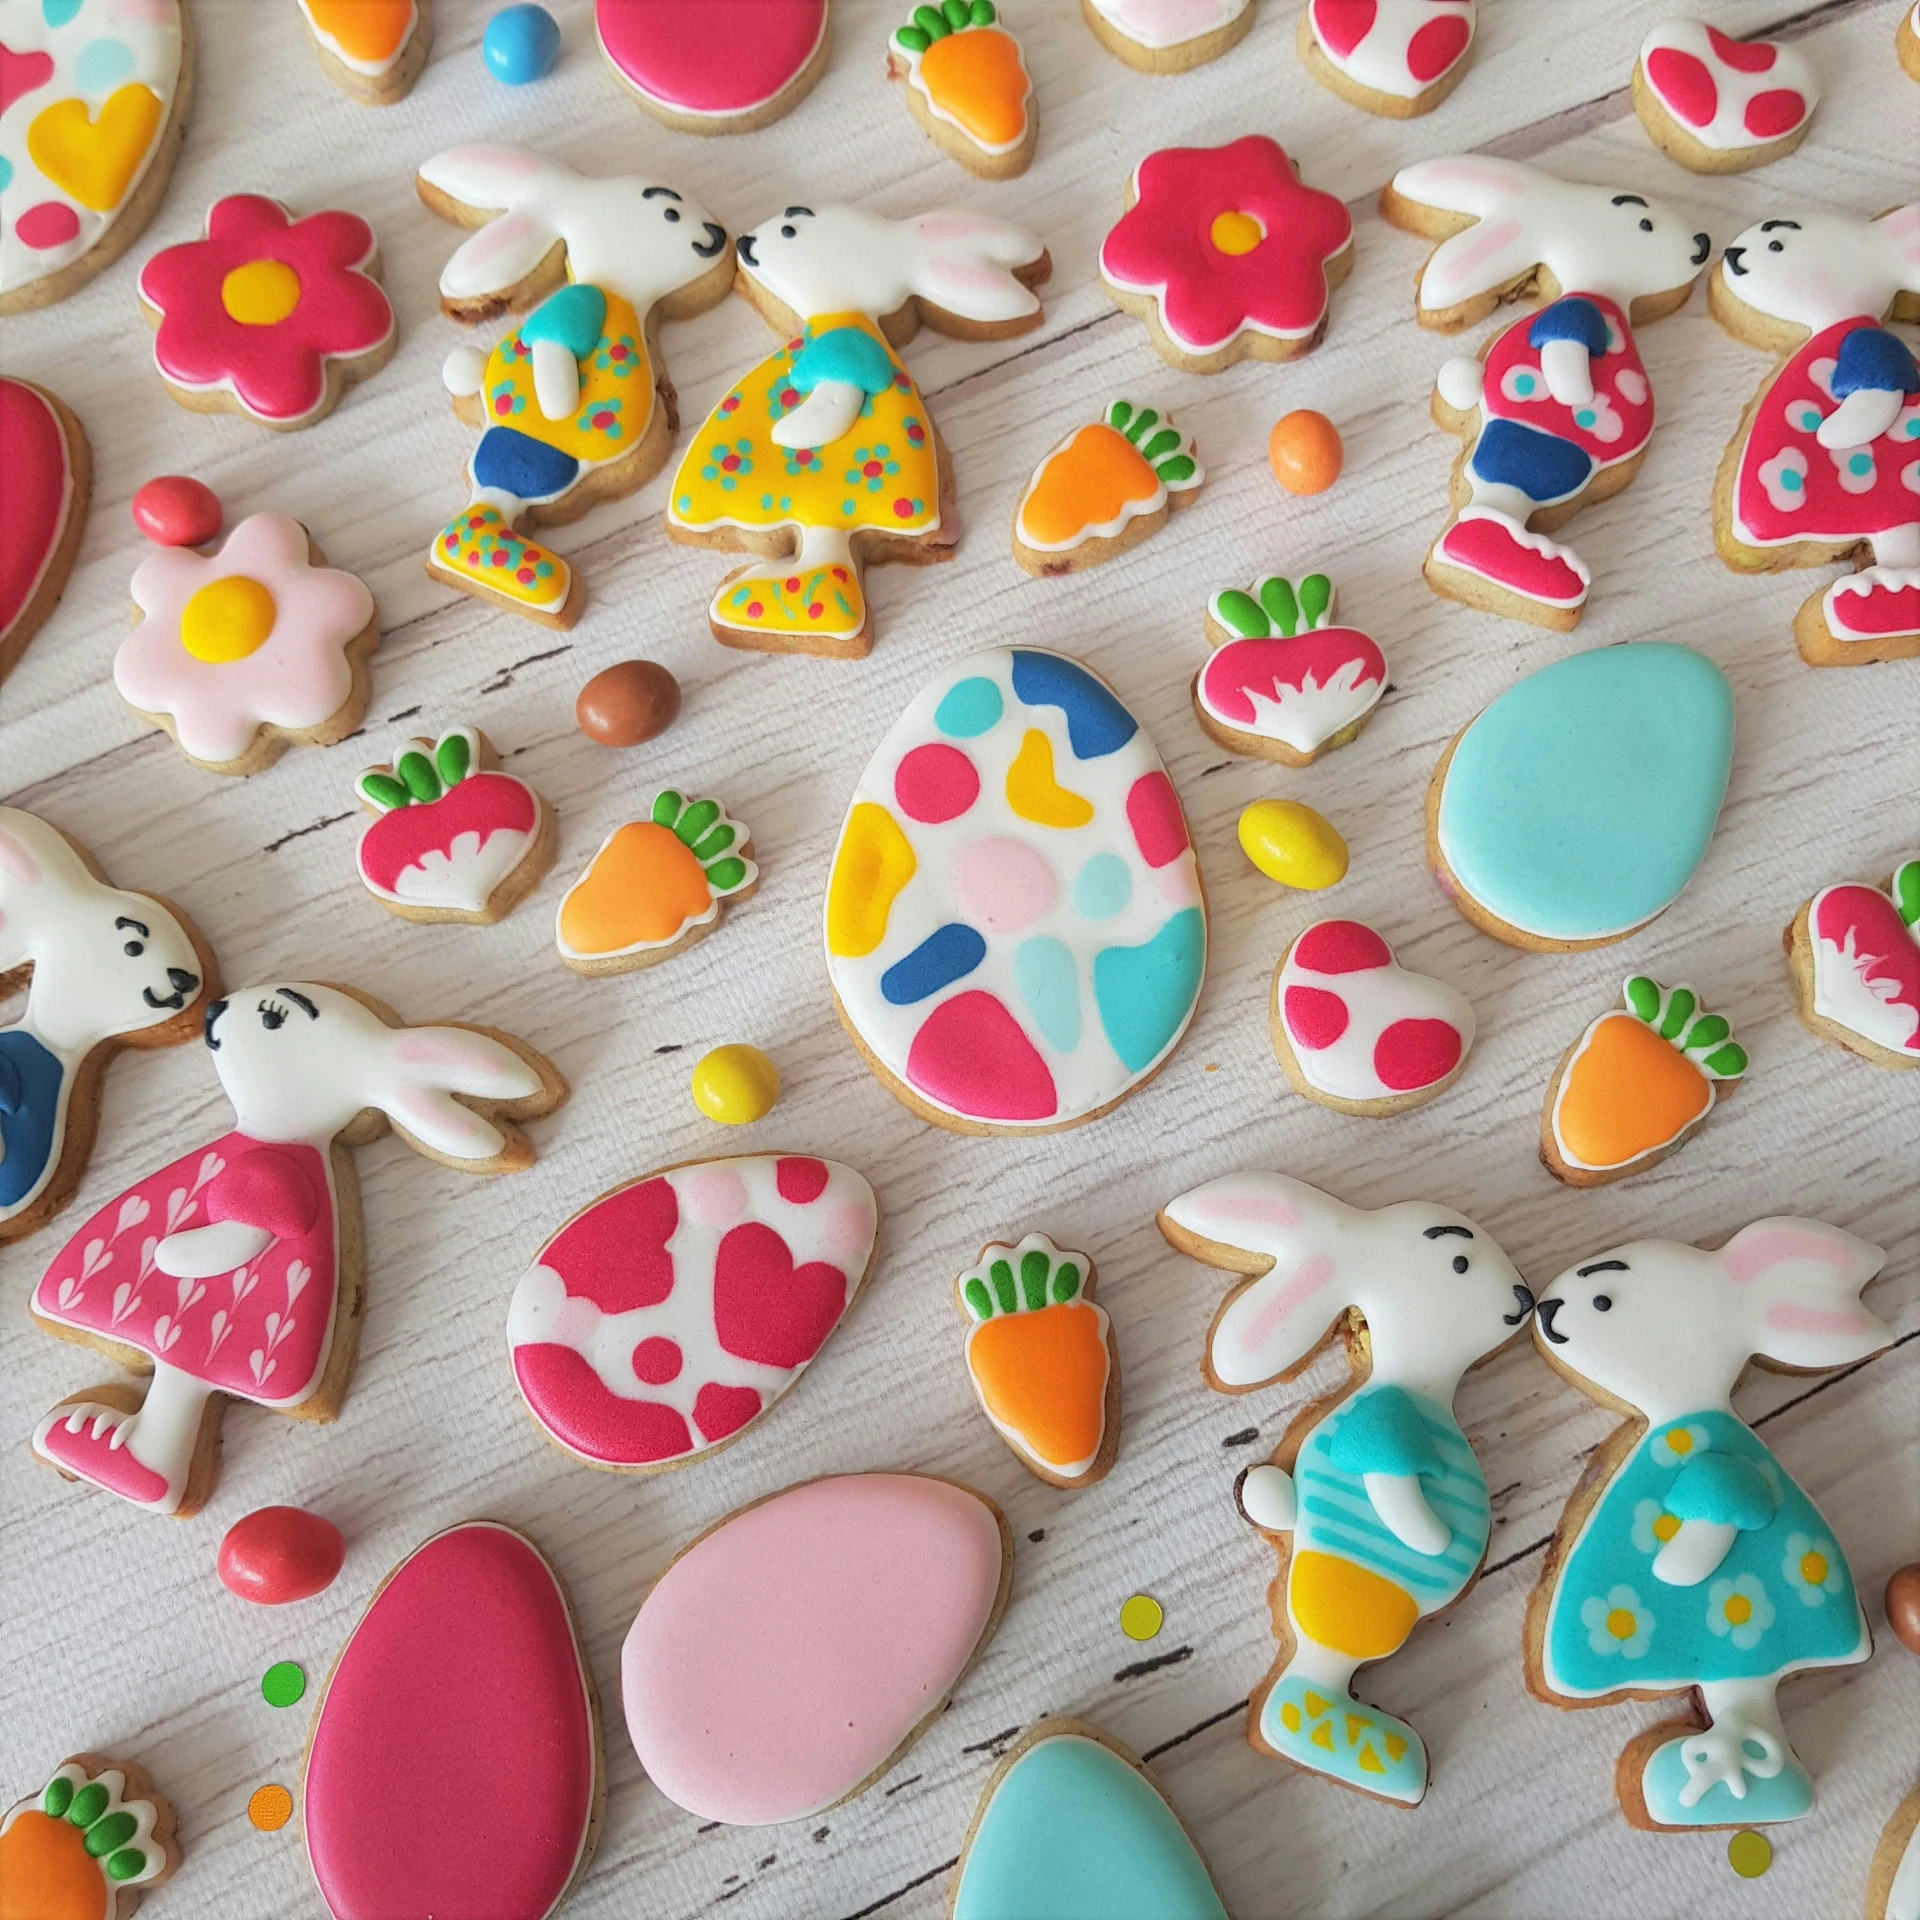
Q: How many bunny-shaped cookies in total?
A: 8